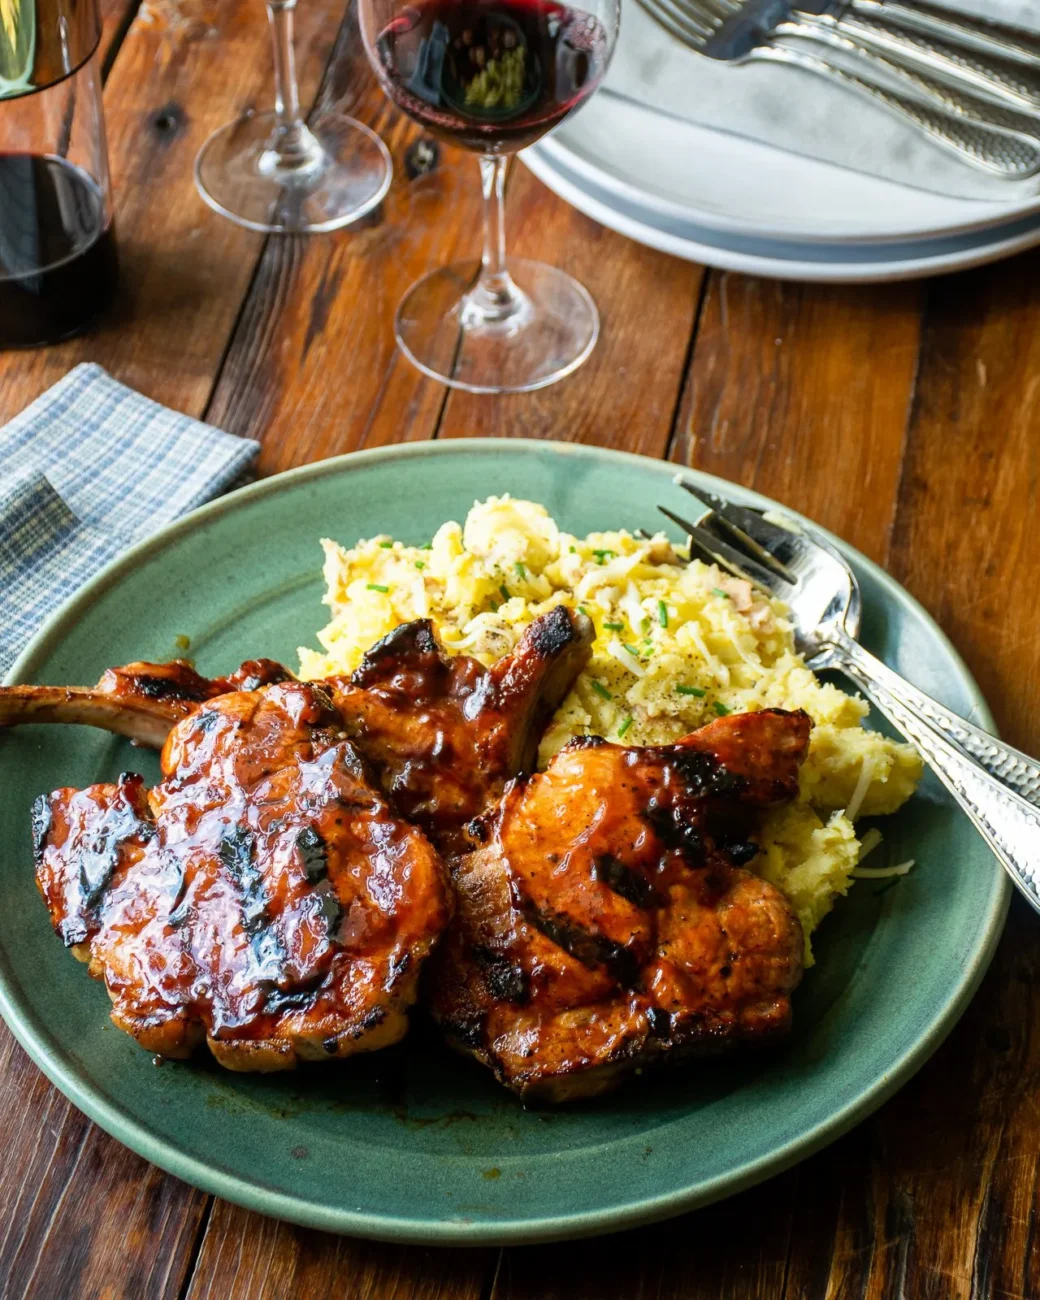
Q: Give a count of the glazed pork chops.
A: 3